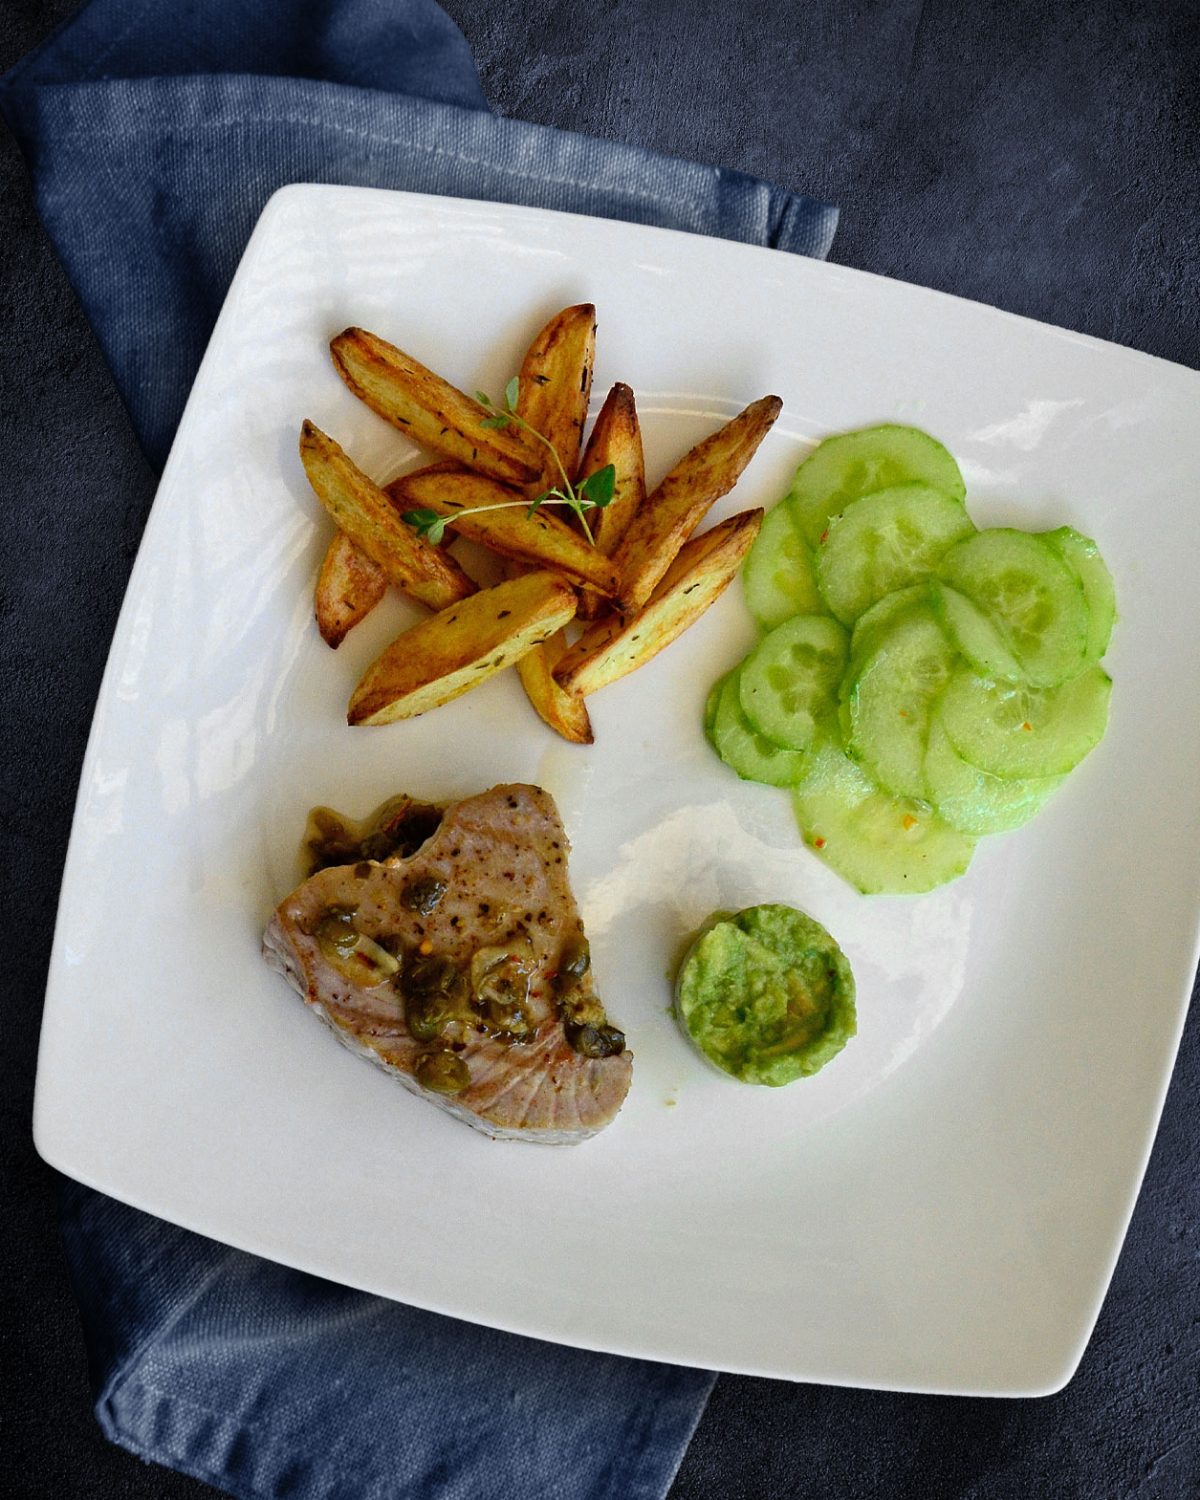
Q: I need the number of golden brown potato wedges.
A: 10